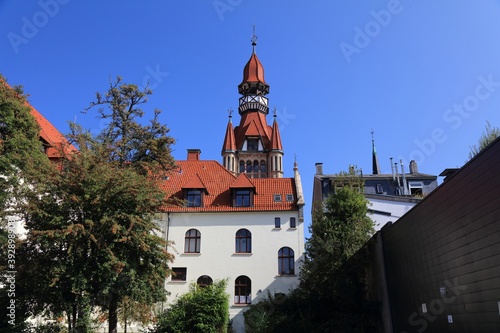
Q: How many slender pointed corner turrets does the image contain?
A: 2